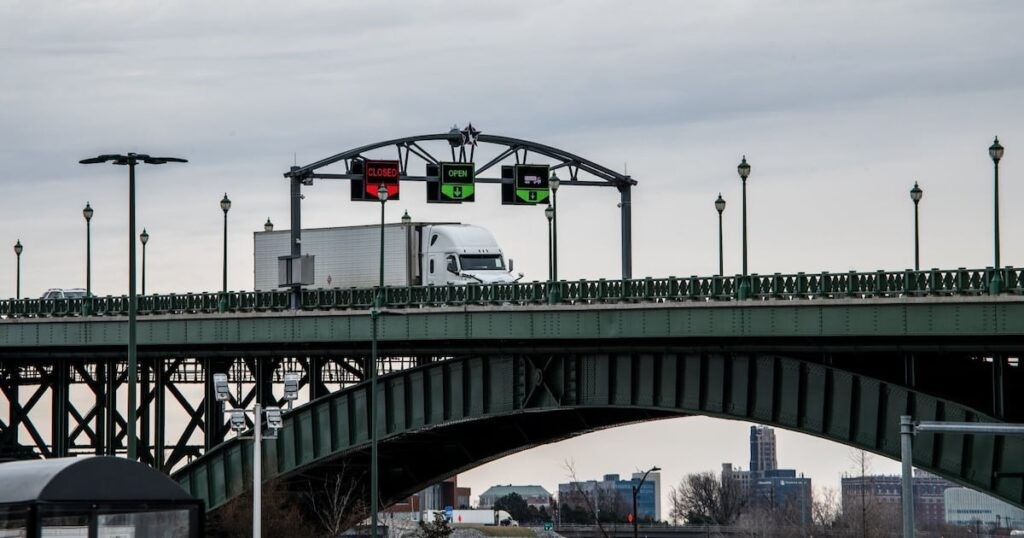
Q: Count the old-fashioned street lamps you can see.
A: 13